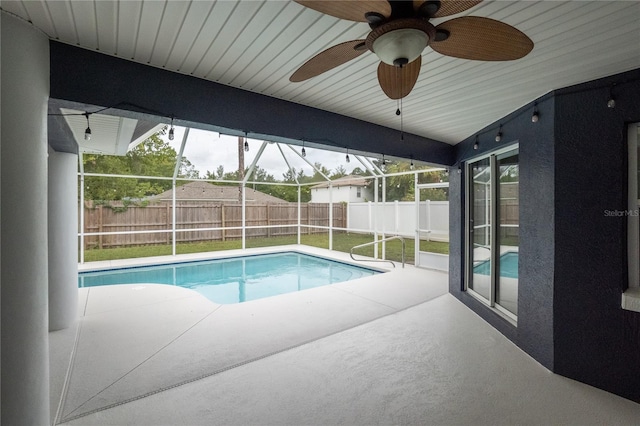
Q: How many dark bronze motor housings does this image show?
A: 1